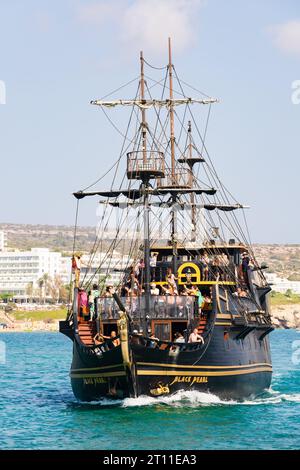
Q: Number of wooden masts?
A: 3